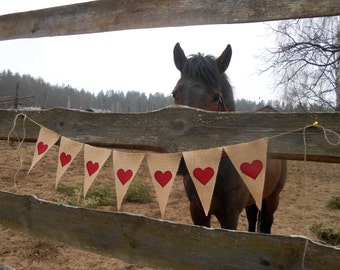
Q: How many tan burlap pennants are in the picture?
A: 7